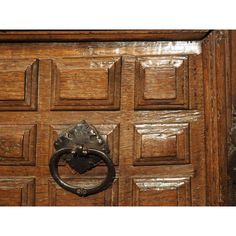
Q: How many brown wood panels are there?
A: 9